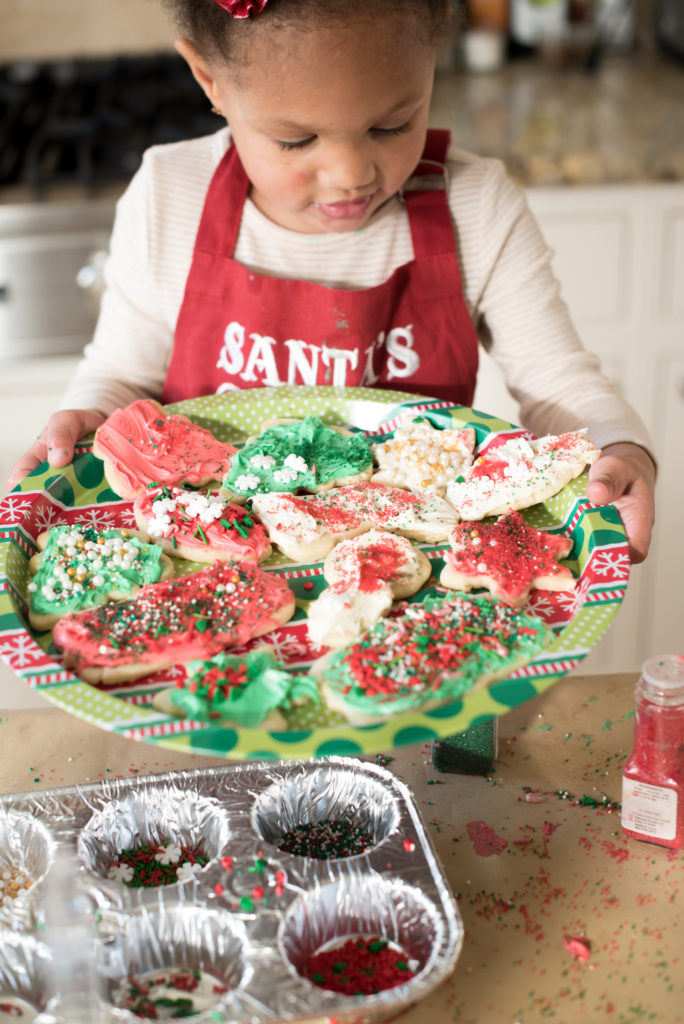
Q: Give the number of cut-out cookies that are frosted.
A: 12